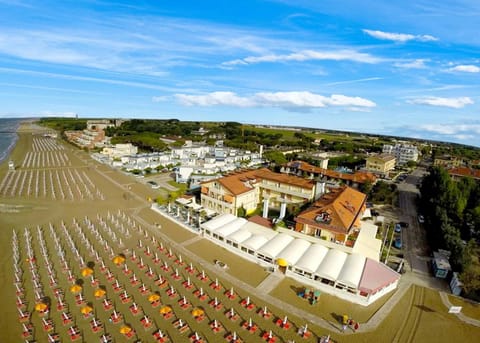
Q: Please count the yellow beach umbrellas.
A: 10